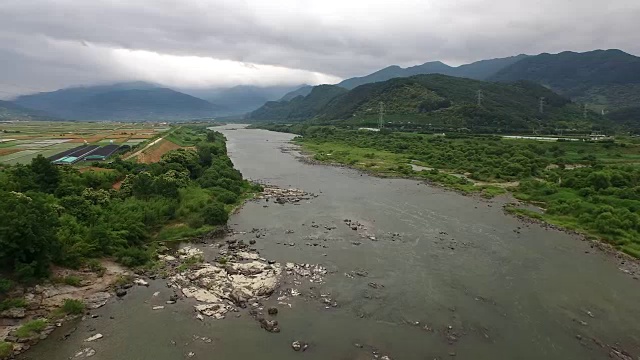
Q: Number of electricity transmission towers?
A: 4